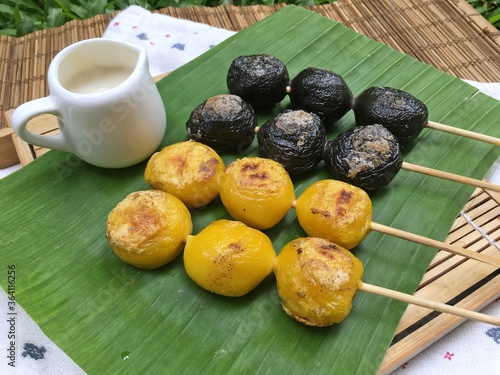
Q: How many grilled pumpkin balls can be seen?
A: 6